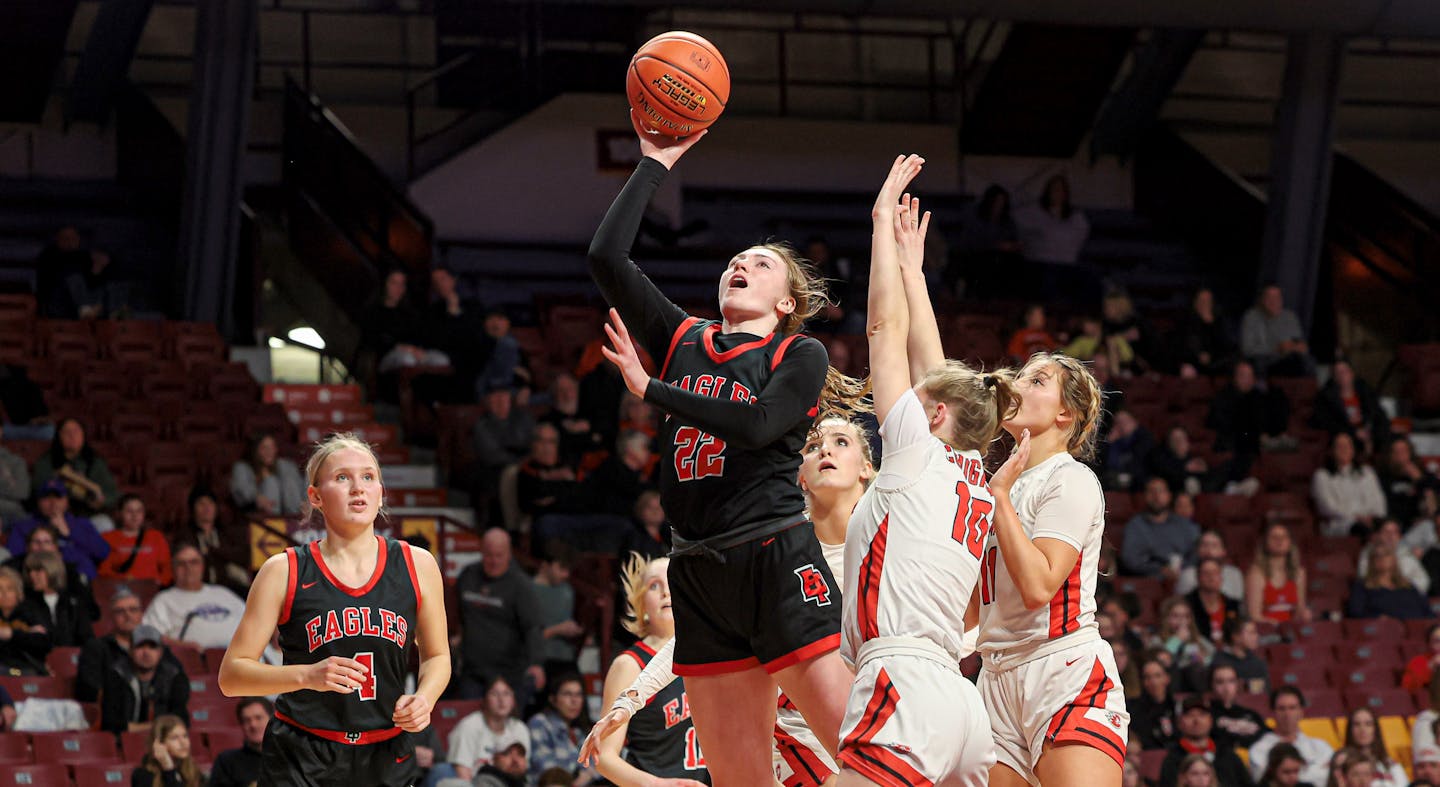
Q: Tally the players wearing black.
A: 3